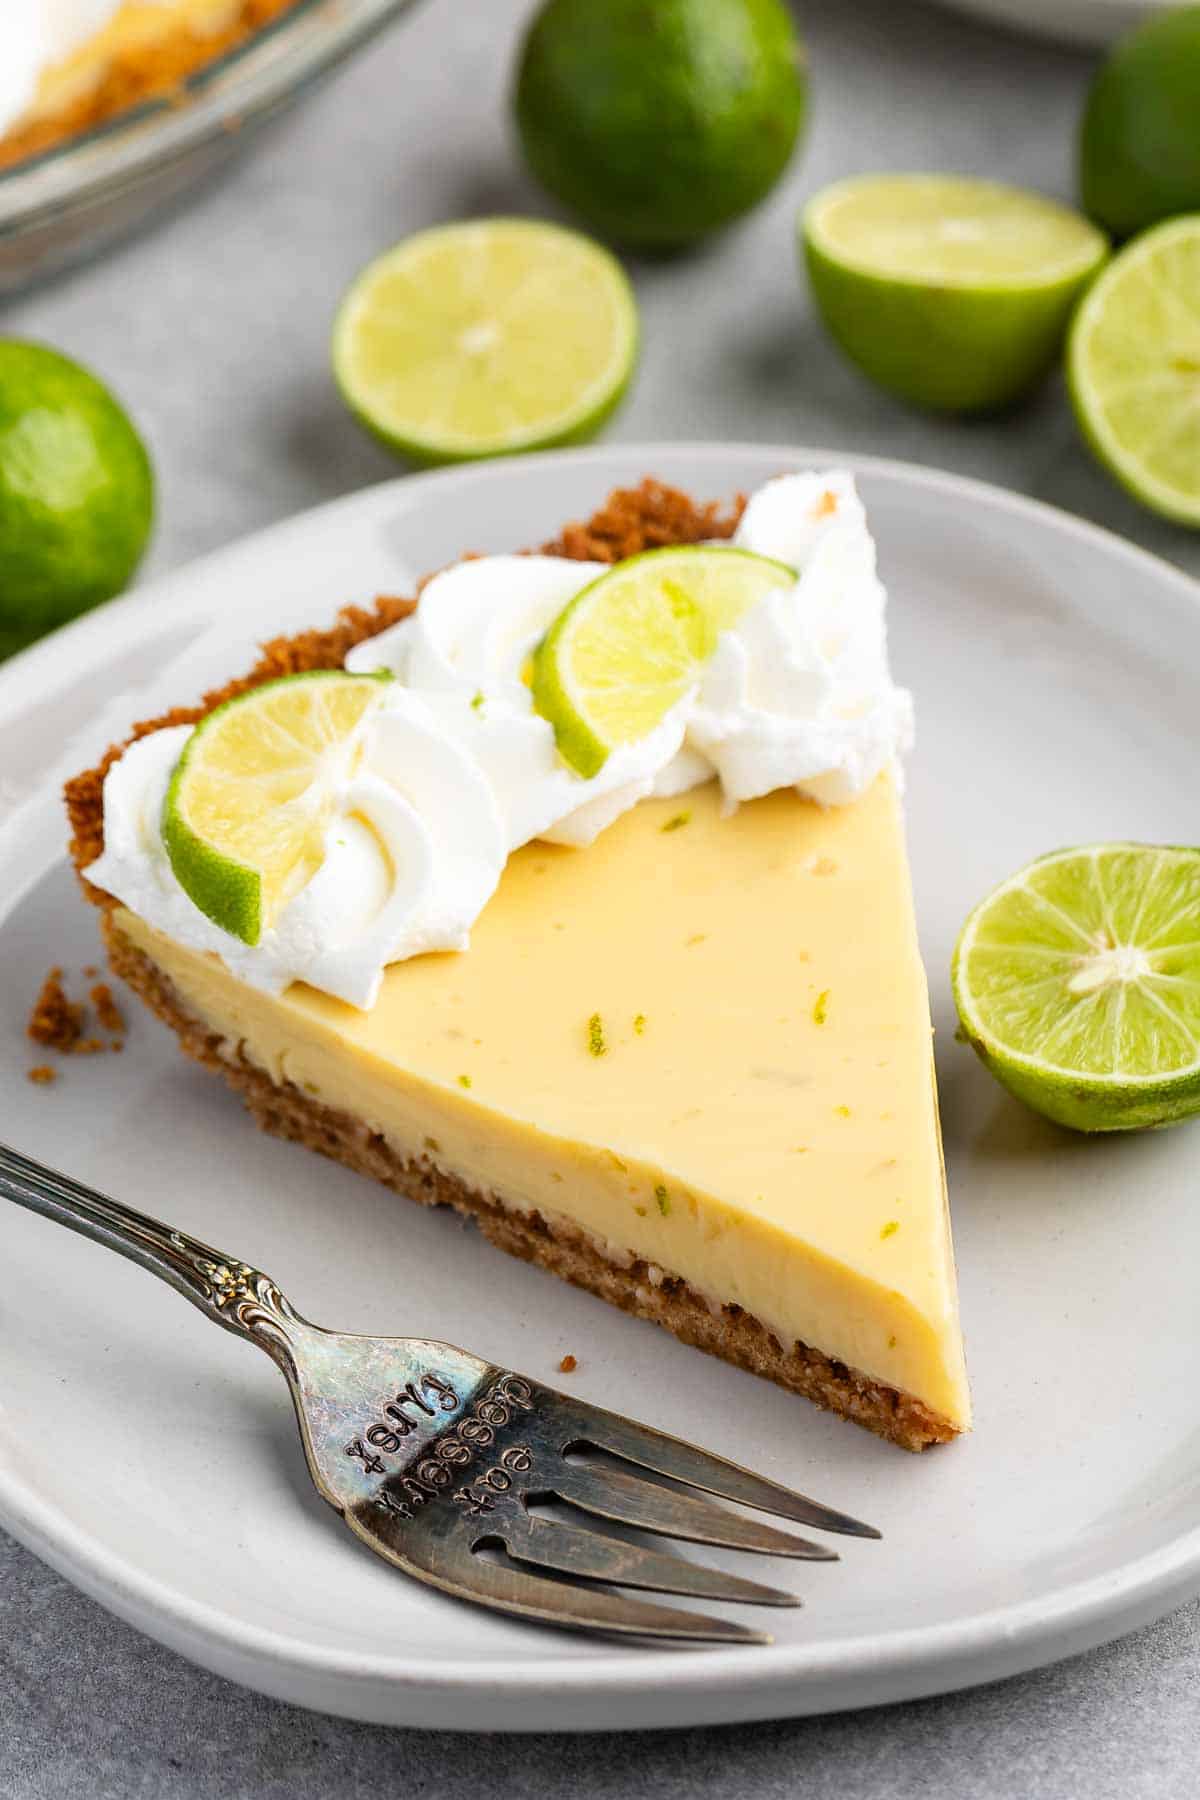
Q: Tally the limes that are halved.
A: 4